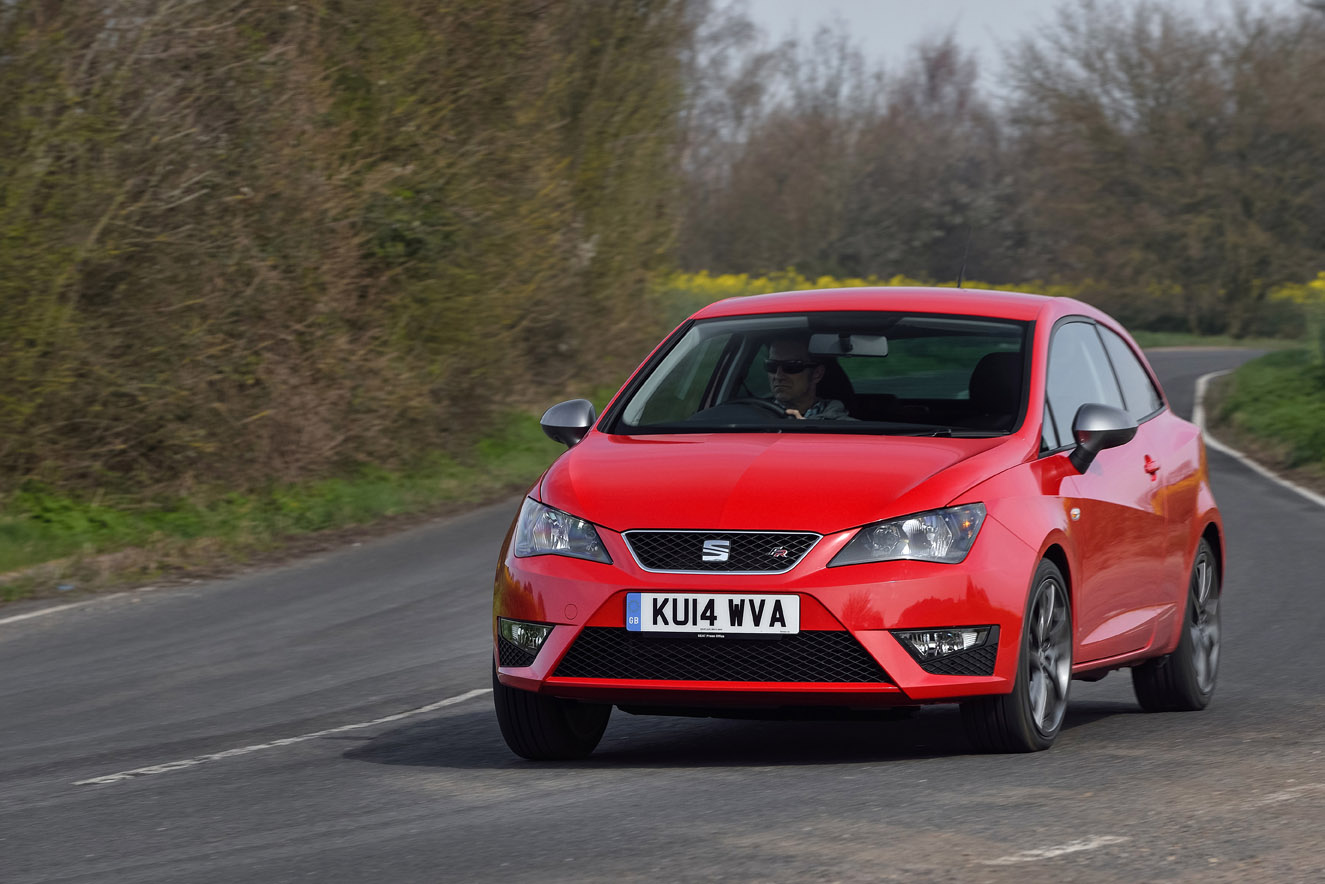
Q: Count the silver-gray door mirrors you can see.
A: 2